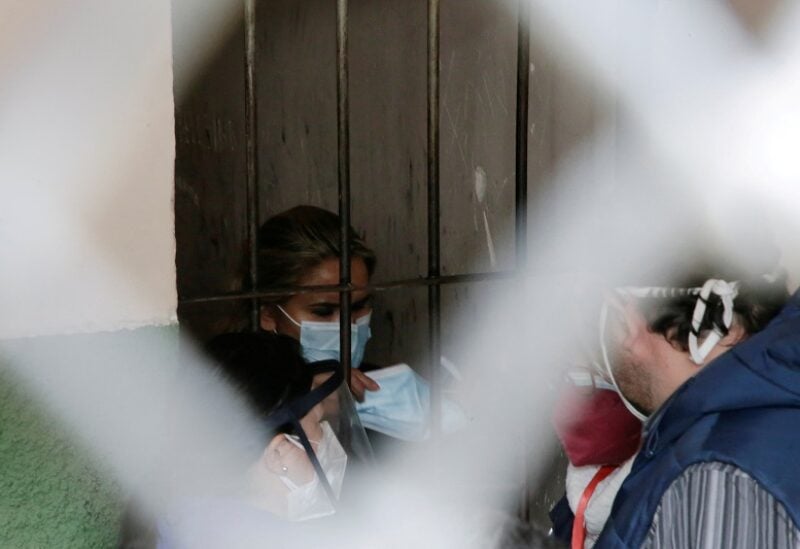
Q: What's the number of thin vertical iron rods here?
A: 4